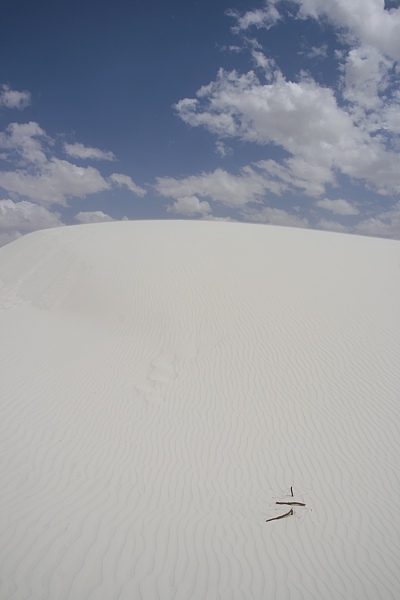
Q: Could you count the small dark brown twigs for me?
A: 3